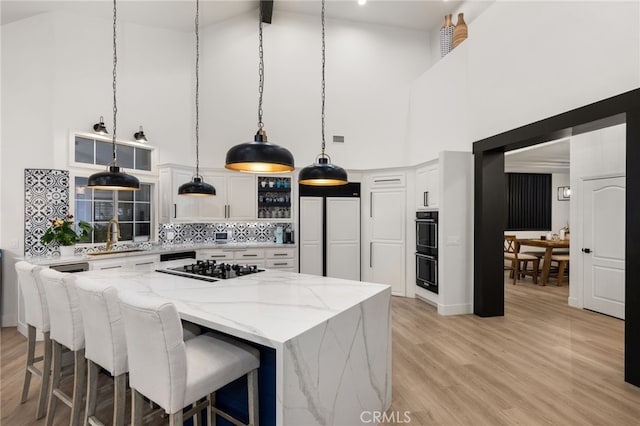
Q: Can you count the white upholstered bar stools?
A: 4